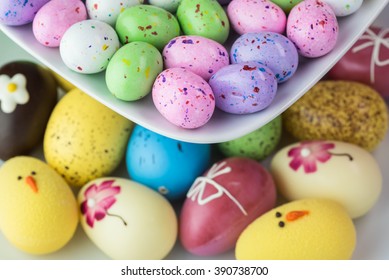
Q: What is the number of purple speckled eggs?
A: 3